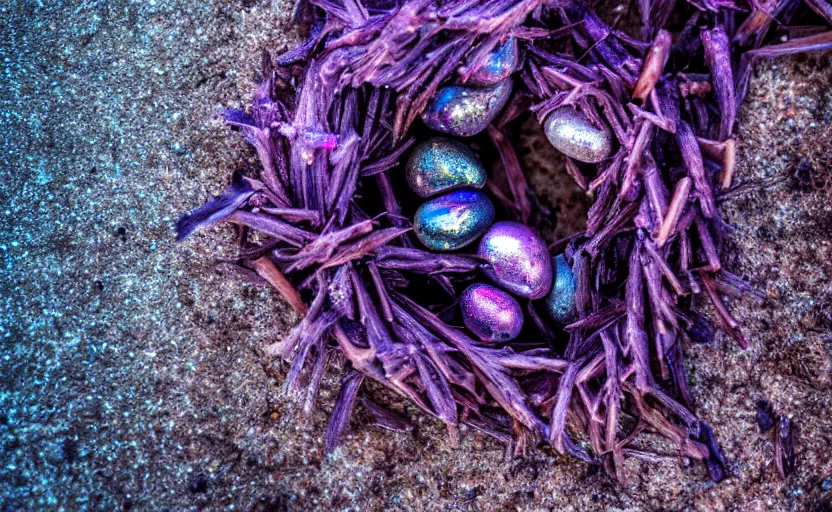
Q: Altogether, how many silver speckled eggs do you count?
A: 1